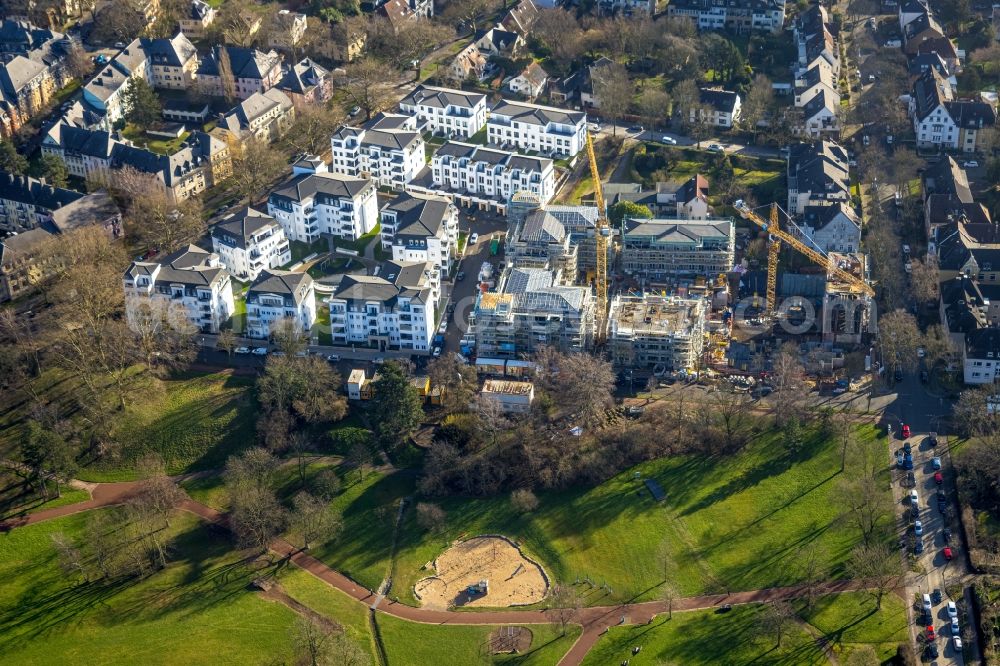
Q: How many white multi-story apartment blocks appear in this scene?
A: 10